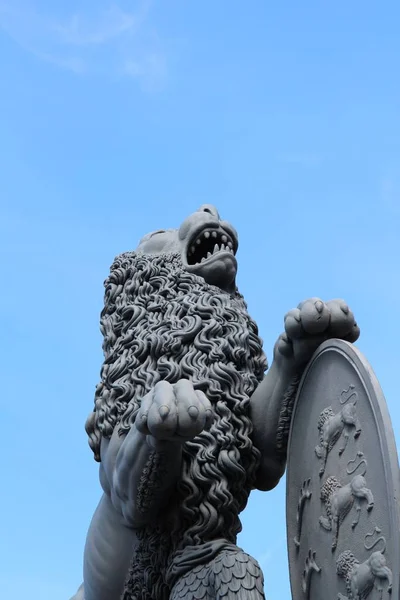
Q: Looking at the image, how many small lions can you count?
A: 3